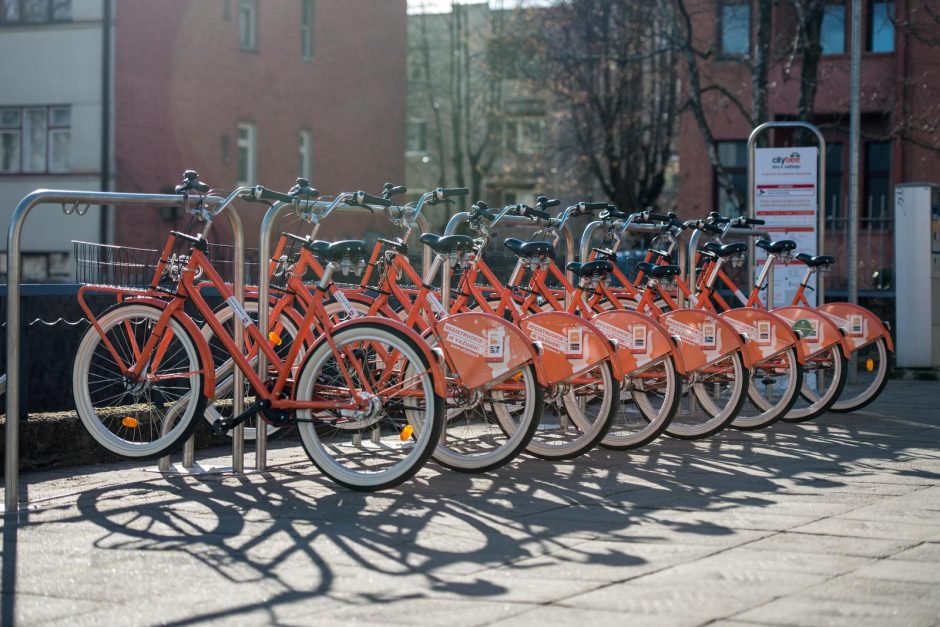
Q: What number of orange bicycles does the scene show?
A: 8